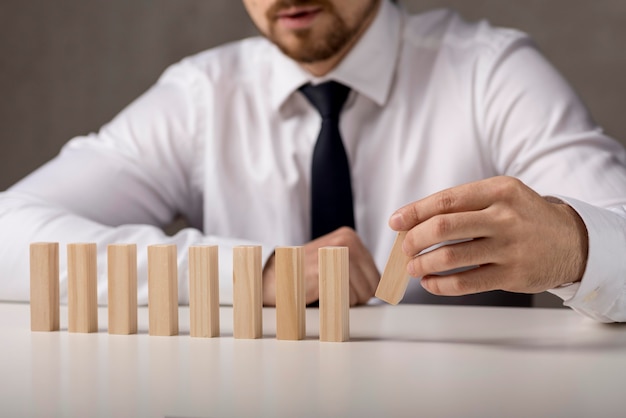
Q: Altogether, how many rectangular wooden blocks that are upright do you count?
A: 8